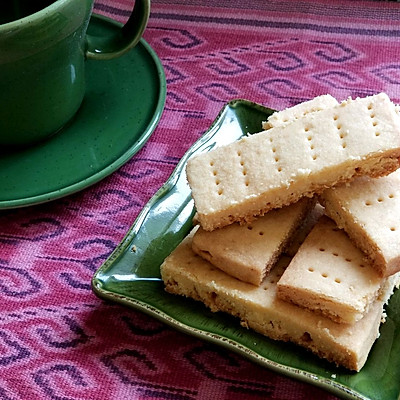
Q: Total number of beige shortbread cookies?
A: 6